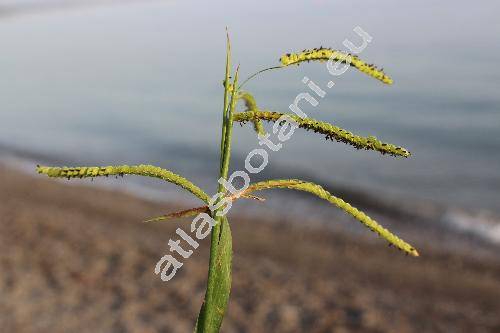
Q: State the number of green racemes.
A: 5